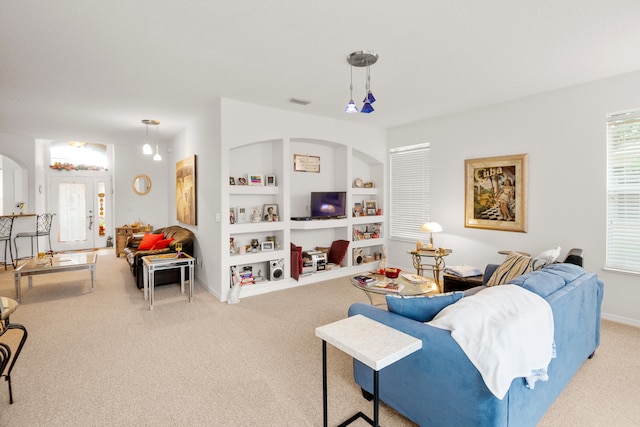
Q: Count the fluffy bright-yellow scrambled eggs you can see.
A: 0